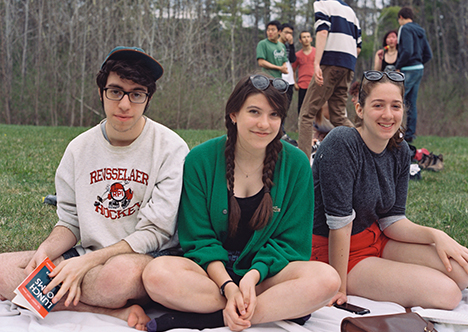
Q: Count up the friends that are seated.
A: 3